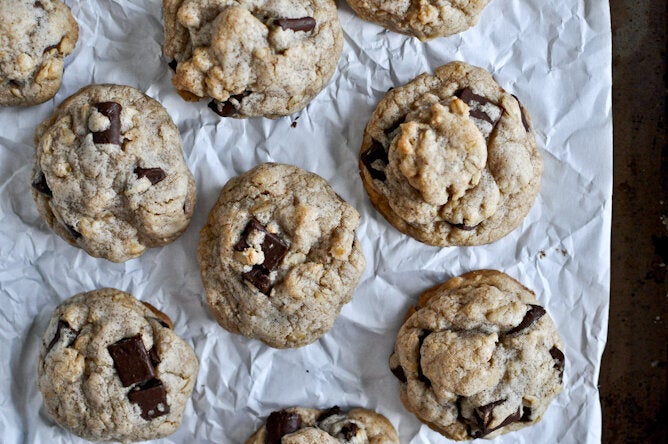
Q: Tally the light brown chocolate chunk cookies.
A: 9